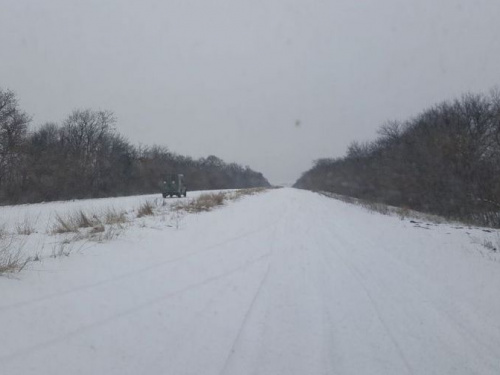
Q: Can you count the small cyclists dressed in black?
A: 0